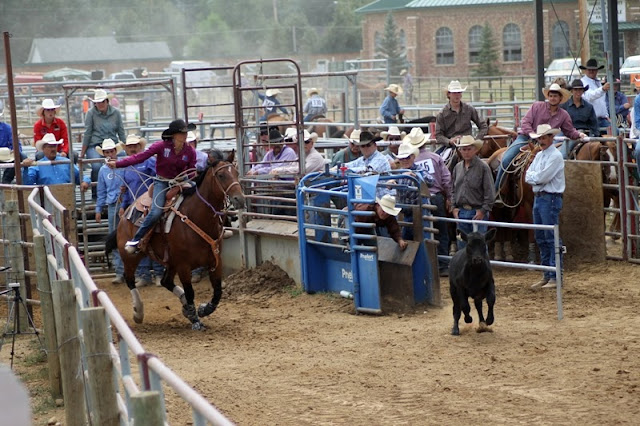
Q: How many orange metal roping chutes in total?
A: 0